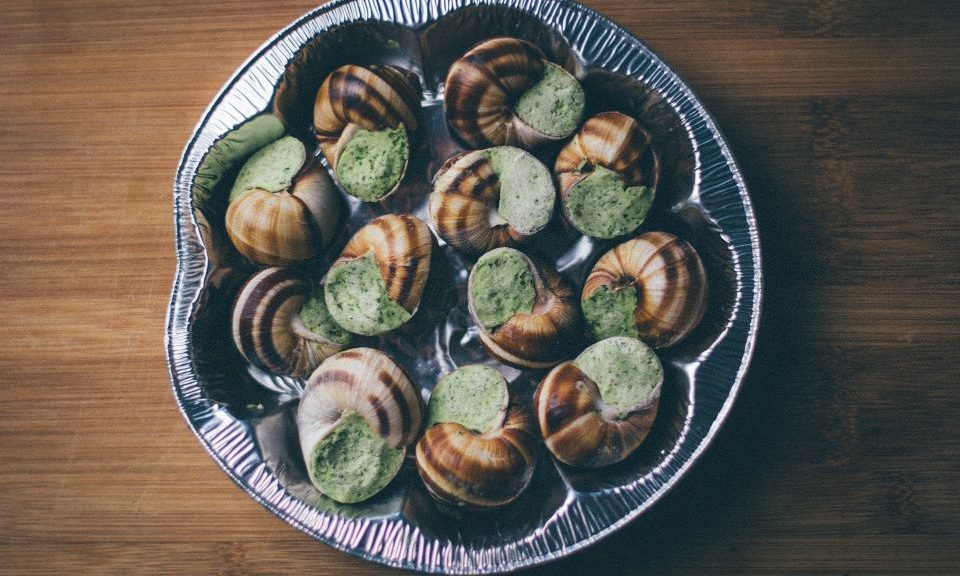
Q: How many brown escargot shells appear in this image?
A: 12